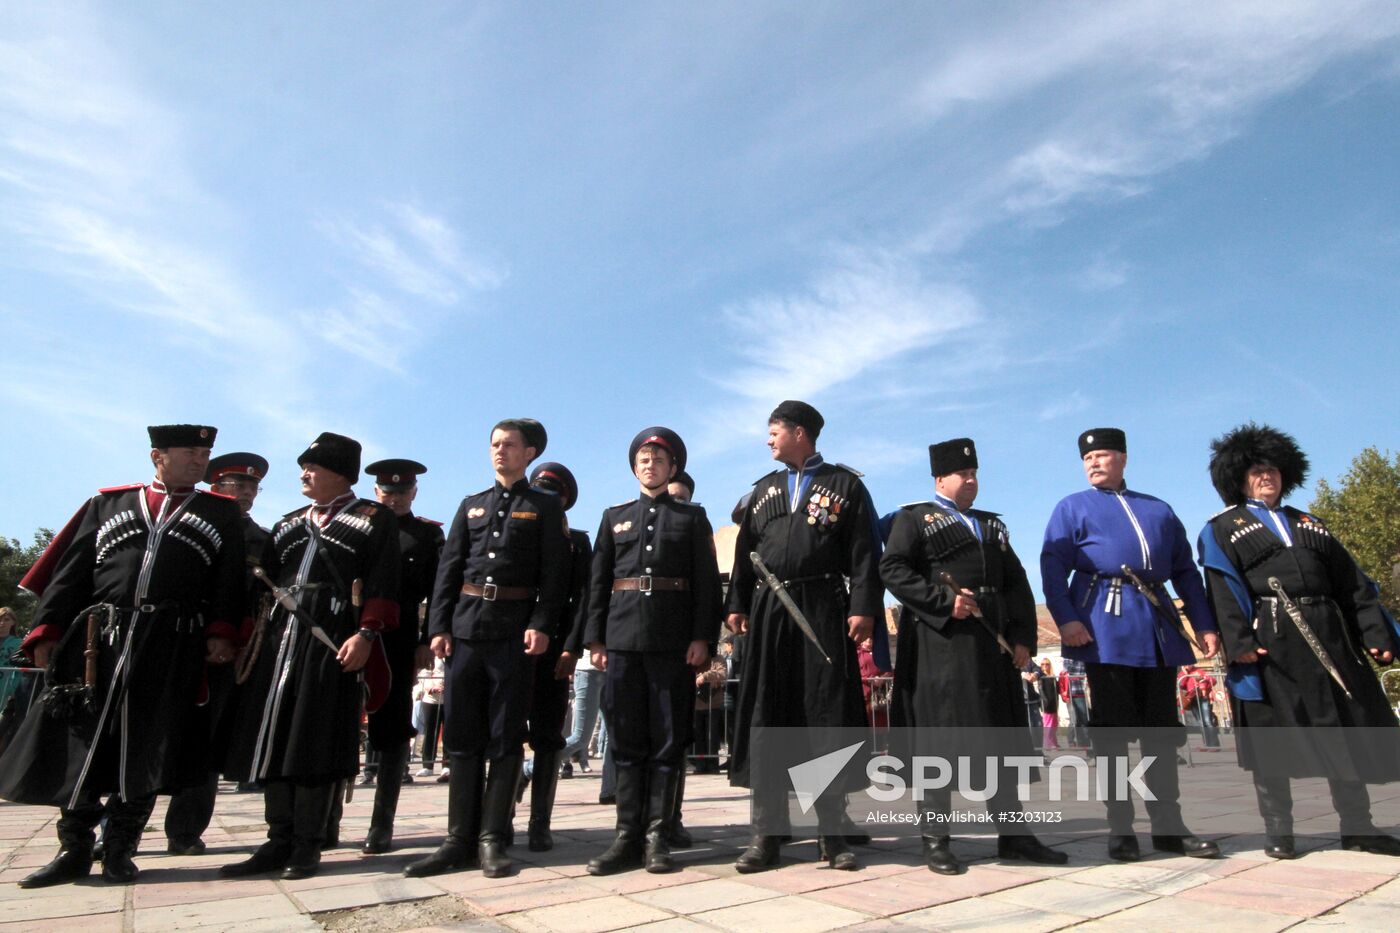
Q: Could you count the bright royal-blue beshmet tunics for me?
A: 1